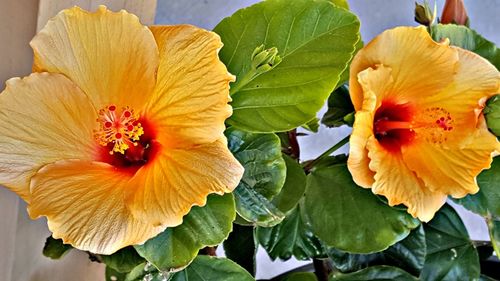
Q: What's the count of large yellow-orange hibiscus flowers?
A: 2